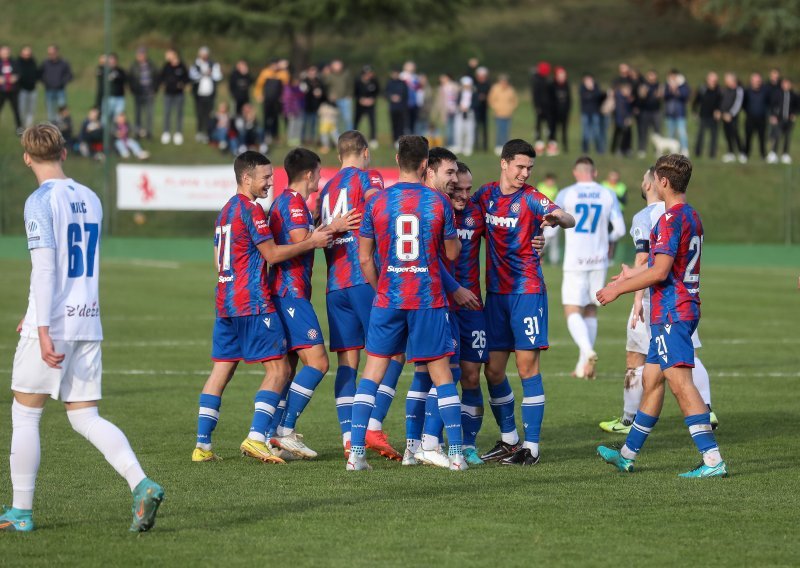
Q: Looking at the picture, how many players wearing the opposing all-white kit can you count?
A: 3